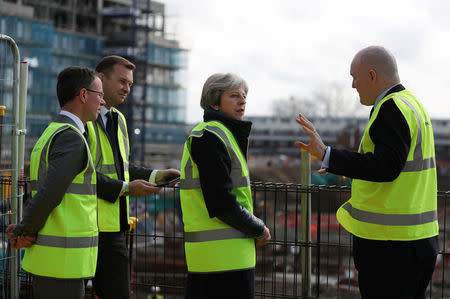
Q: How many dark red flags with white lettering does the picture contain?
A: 0